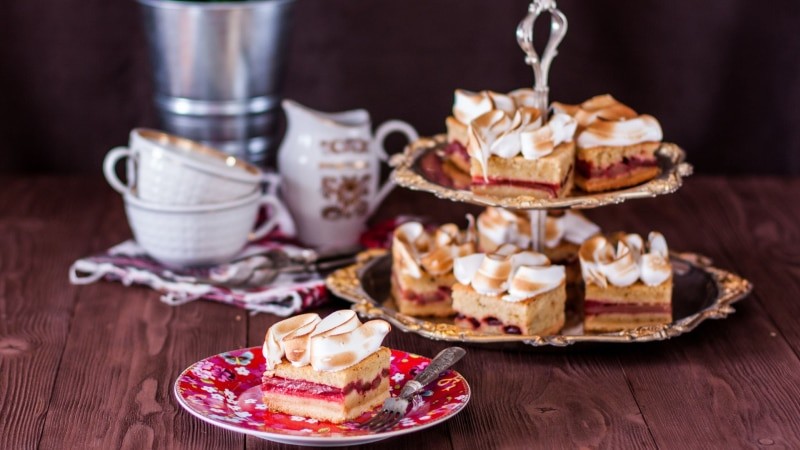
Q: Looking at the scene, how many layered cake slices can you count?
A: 8